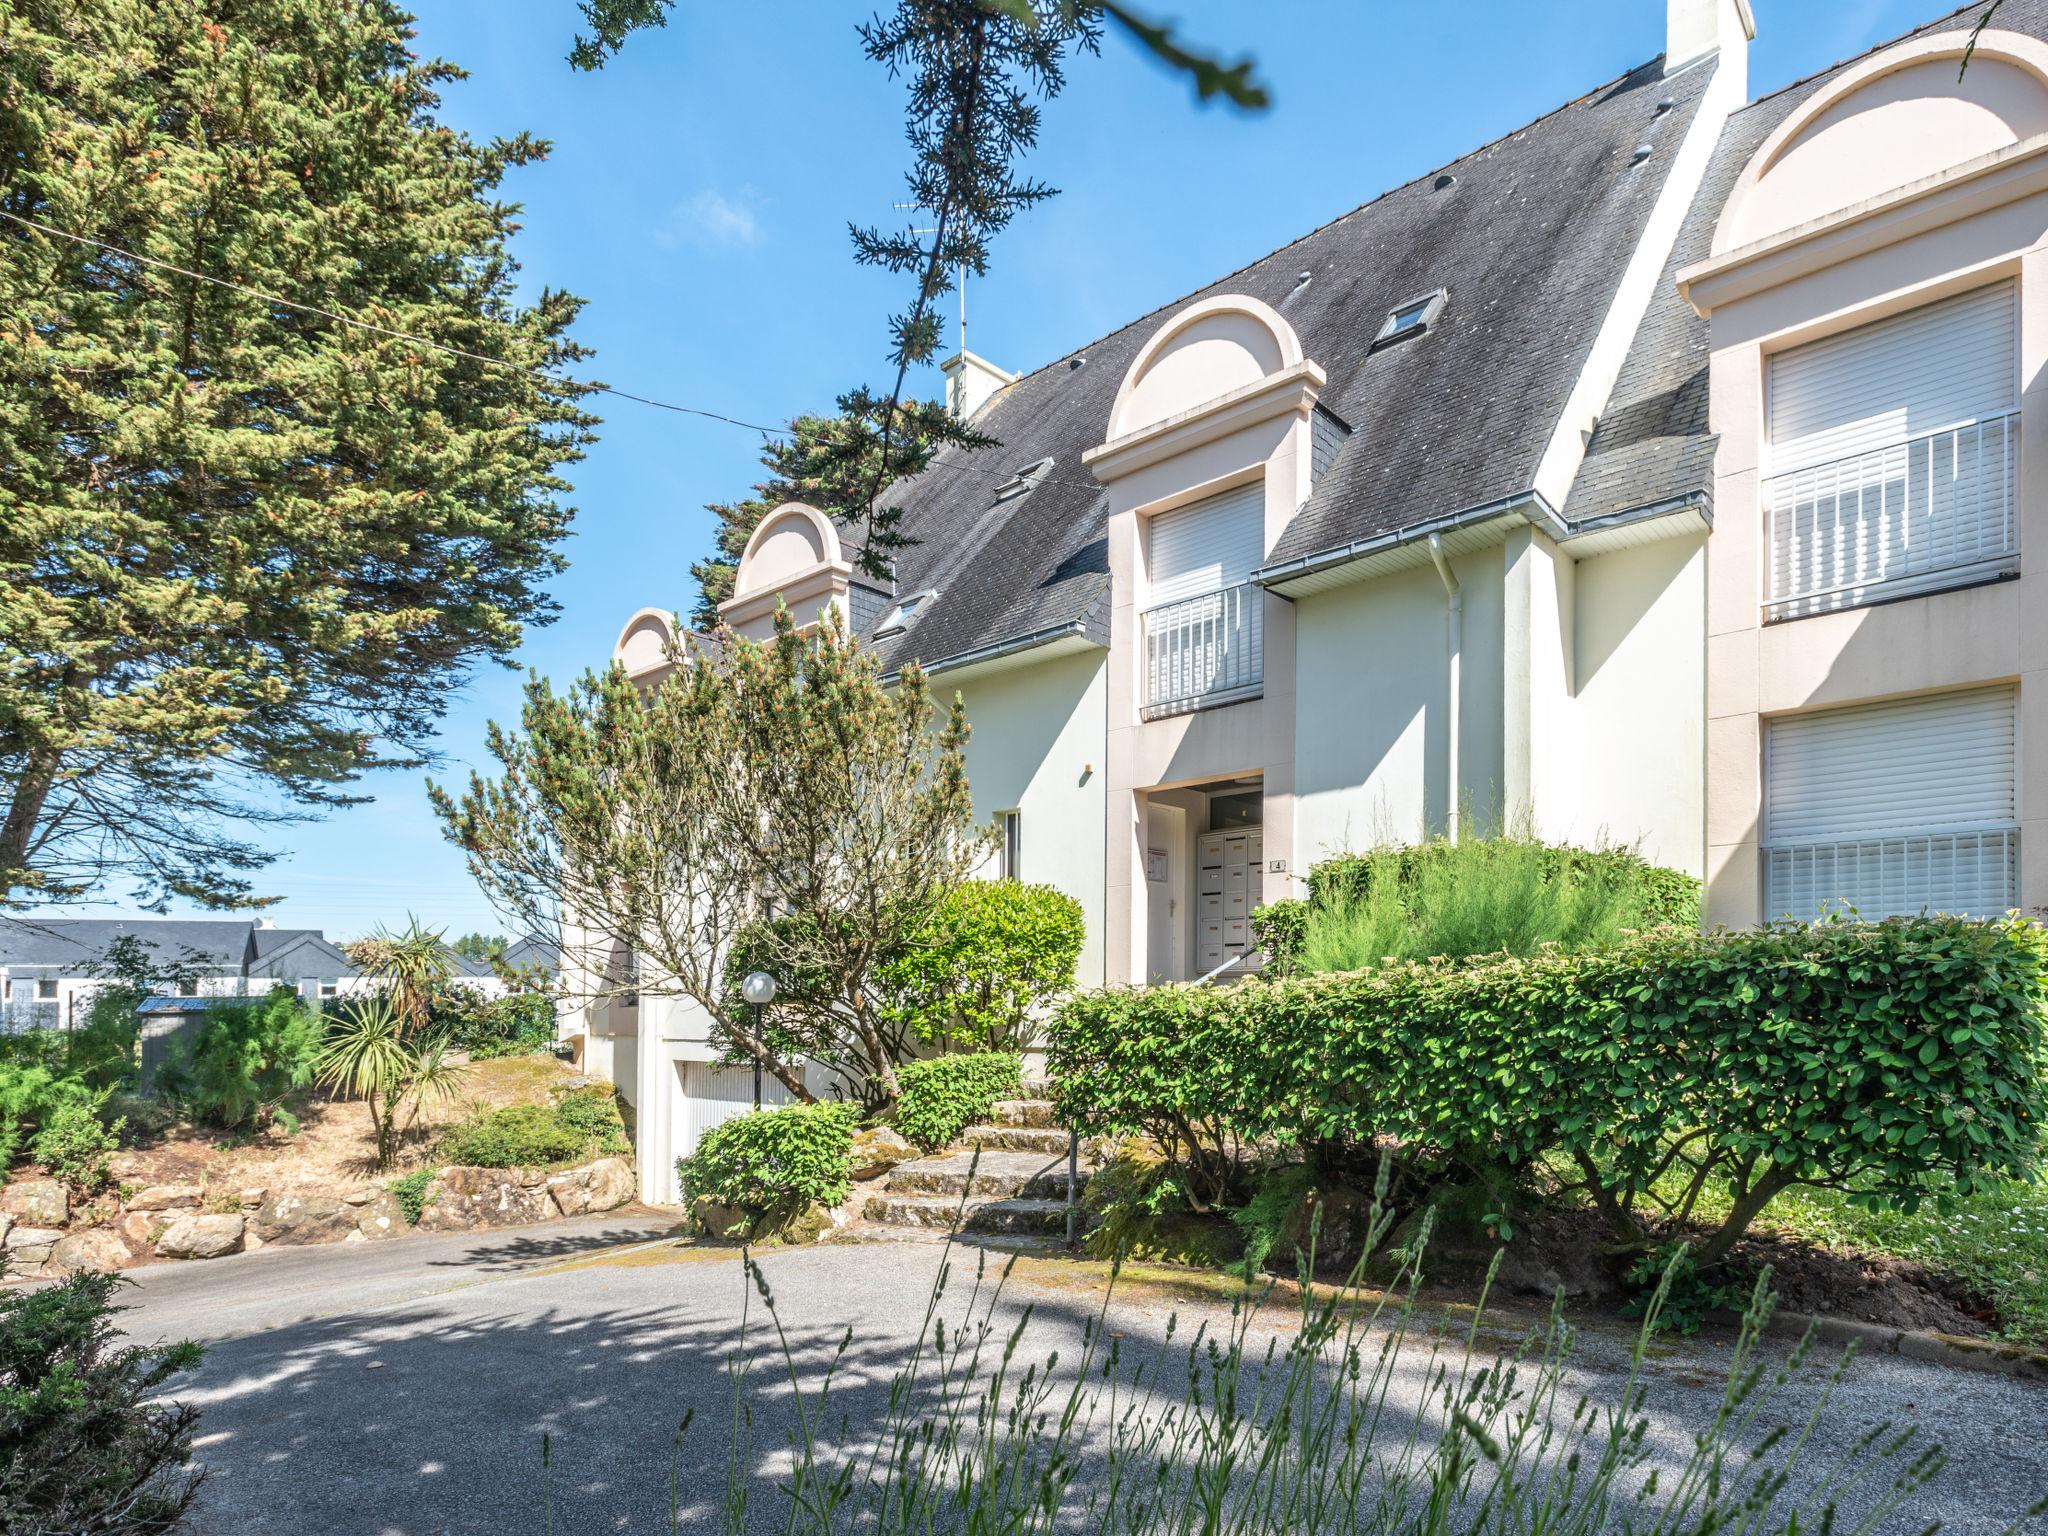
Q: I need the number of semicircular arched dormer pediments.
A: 4